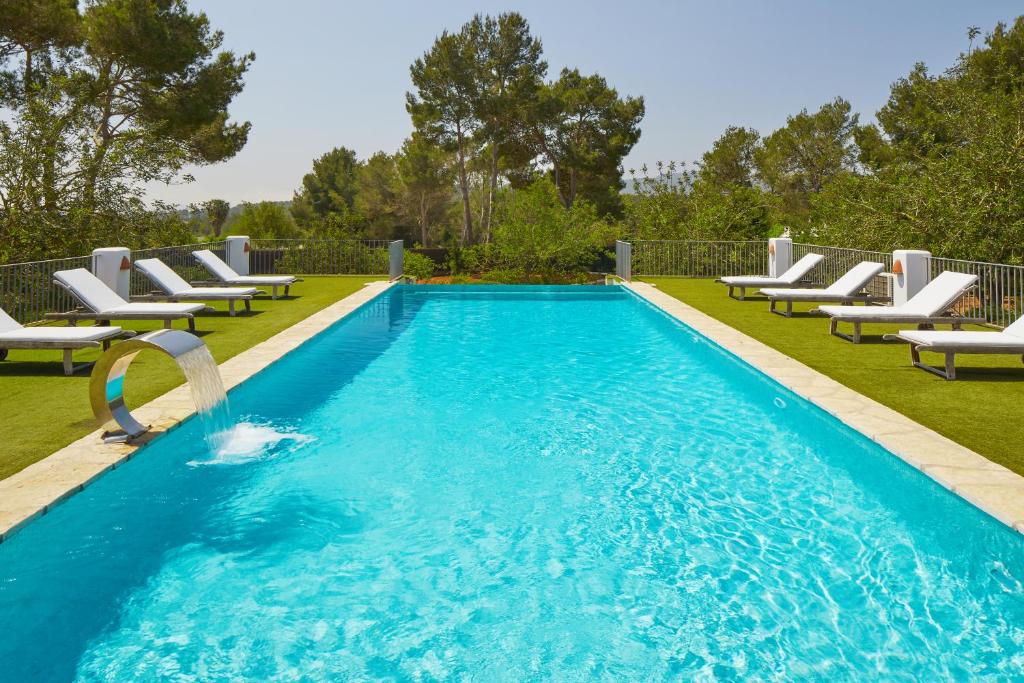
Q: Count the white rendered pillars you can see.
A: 4